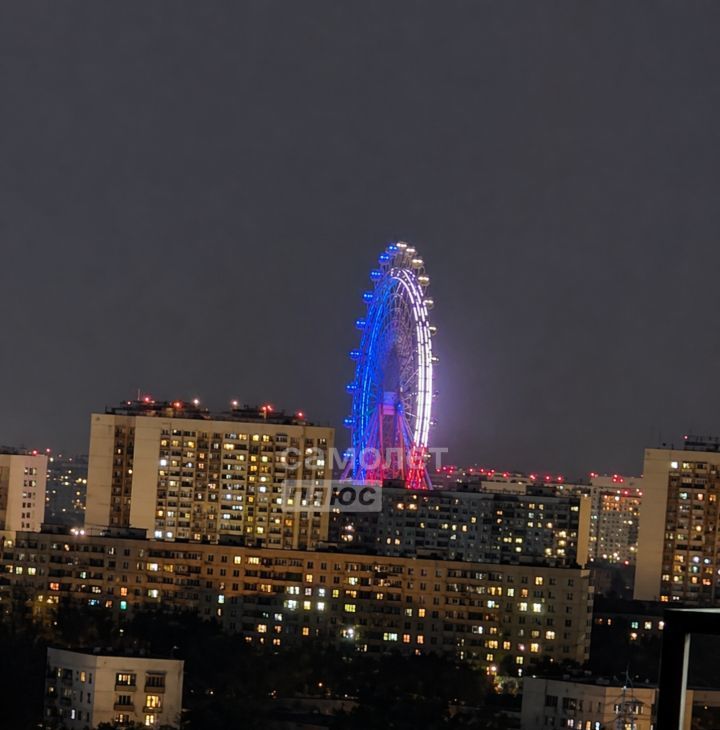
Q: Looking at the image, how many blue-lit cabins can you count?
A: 9